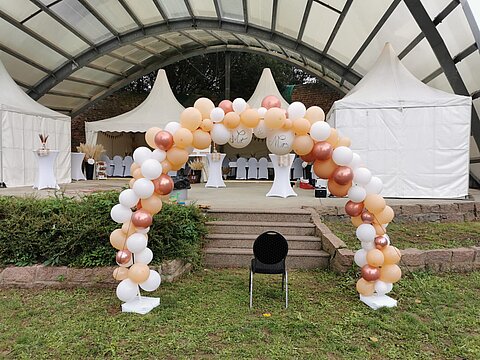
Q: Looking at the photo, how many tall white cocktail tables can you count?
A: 4